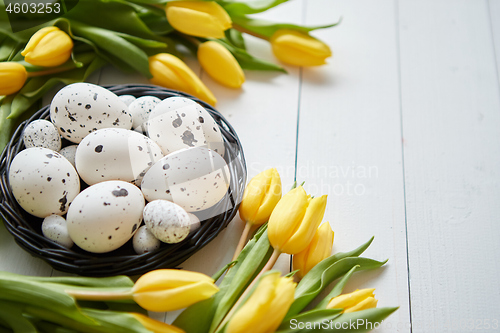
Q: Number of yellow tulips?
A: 13